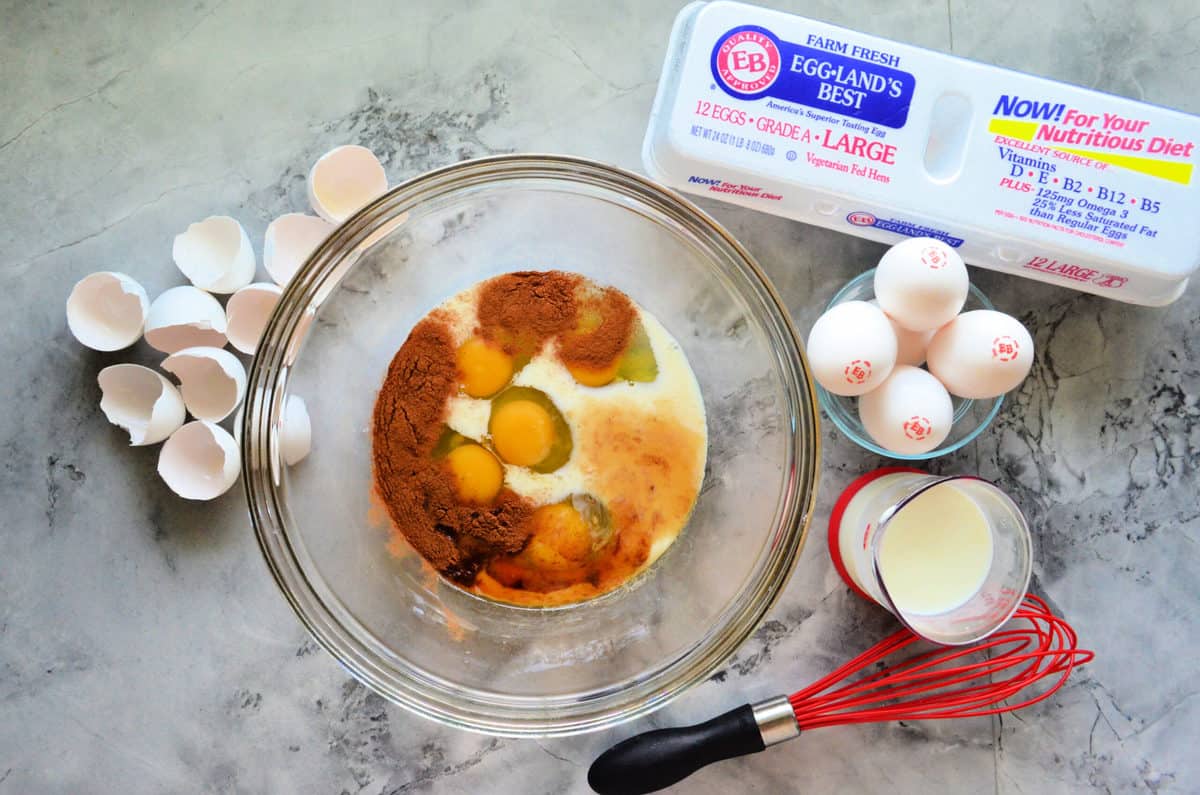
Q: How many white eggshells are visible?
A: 10